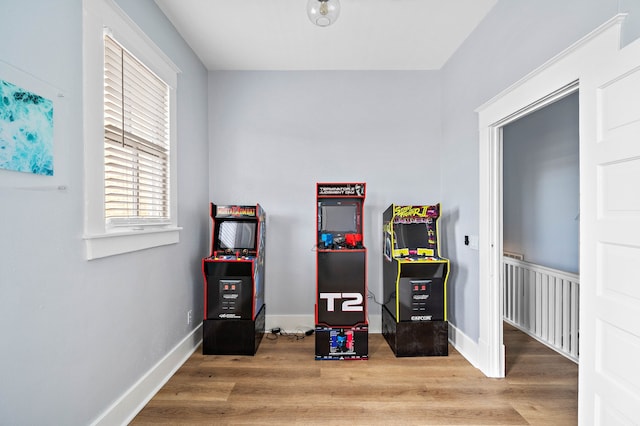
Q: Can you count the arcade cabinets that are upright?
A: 3